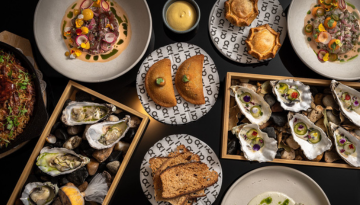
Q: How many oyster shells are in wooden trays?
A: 10